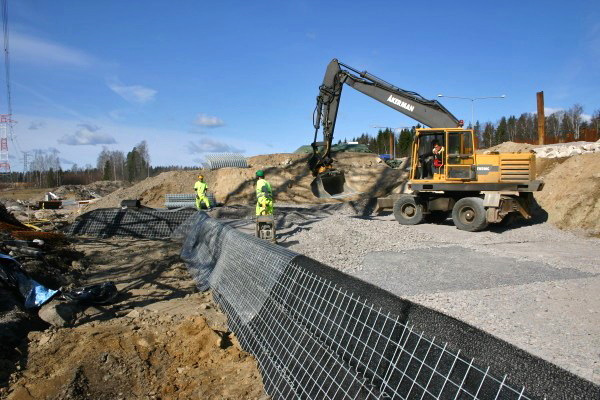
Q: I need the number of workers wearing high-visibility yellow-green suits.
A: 2